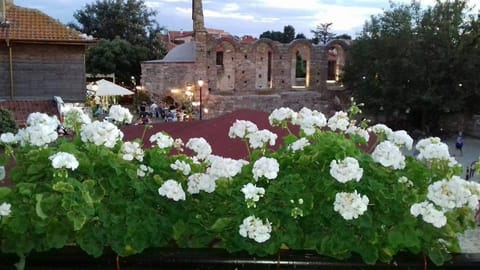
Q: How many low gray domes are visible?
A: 1